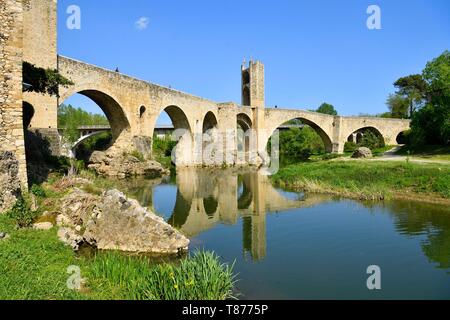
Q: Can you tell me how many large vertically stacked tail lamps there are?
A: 0